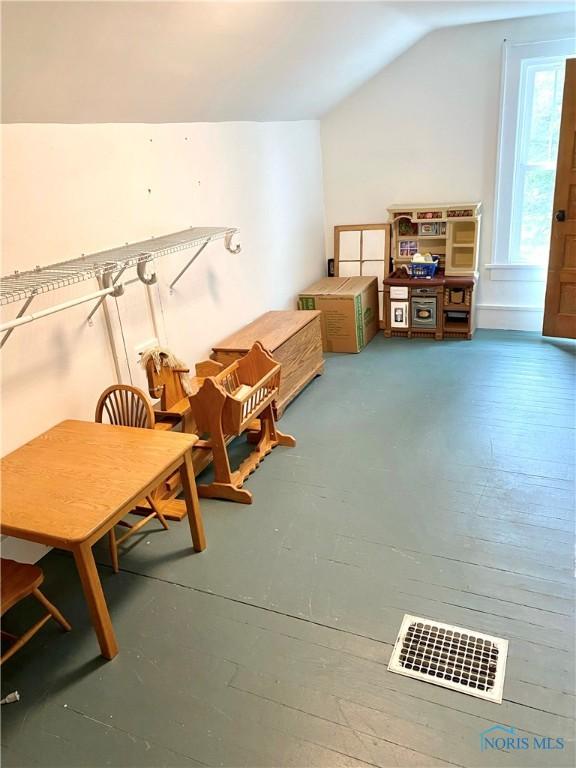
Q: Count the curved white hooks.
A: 3